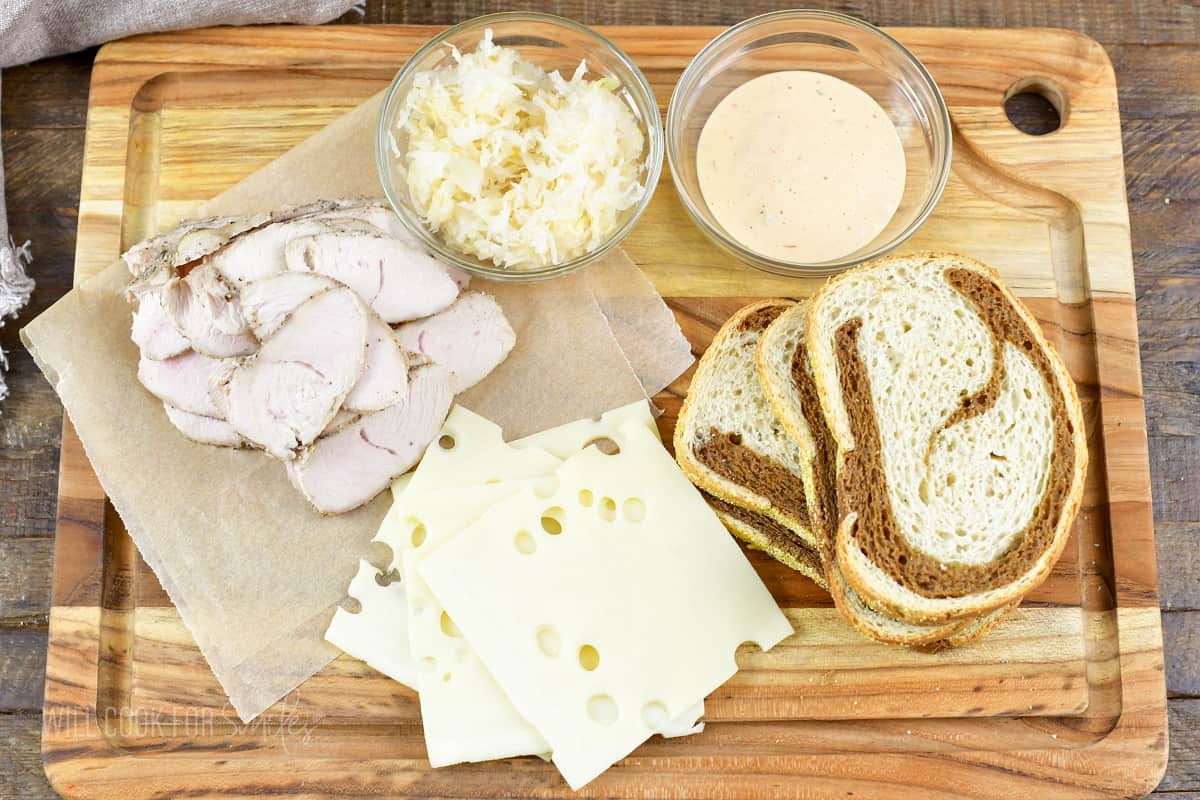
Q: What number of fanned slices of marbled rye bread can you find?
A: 4